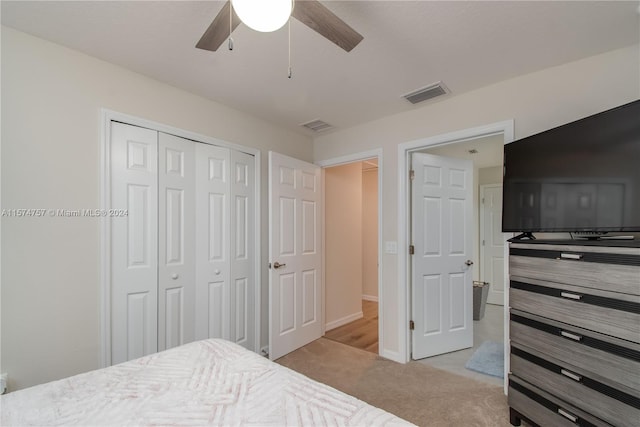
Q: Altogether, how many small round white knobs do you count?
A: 2